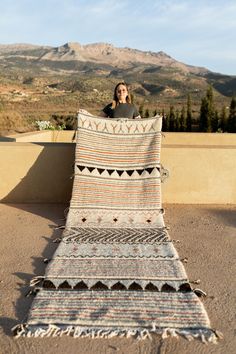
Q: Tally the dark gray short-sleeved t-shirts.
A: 1